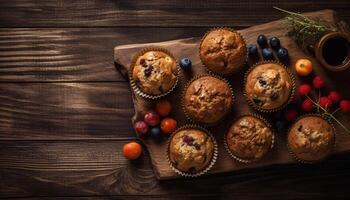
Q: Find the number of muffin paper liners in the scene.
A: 7